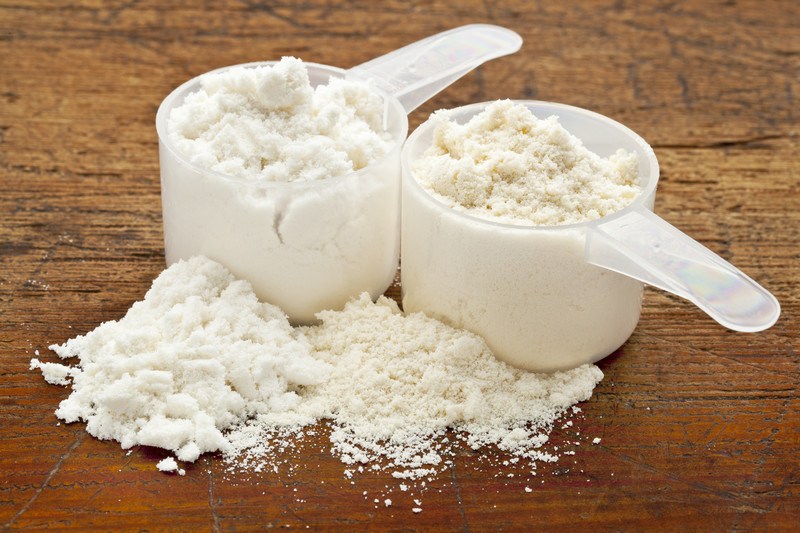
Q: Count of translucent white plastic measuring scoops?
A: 2